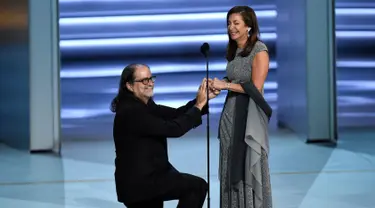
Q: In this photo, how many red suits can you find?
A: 0